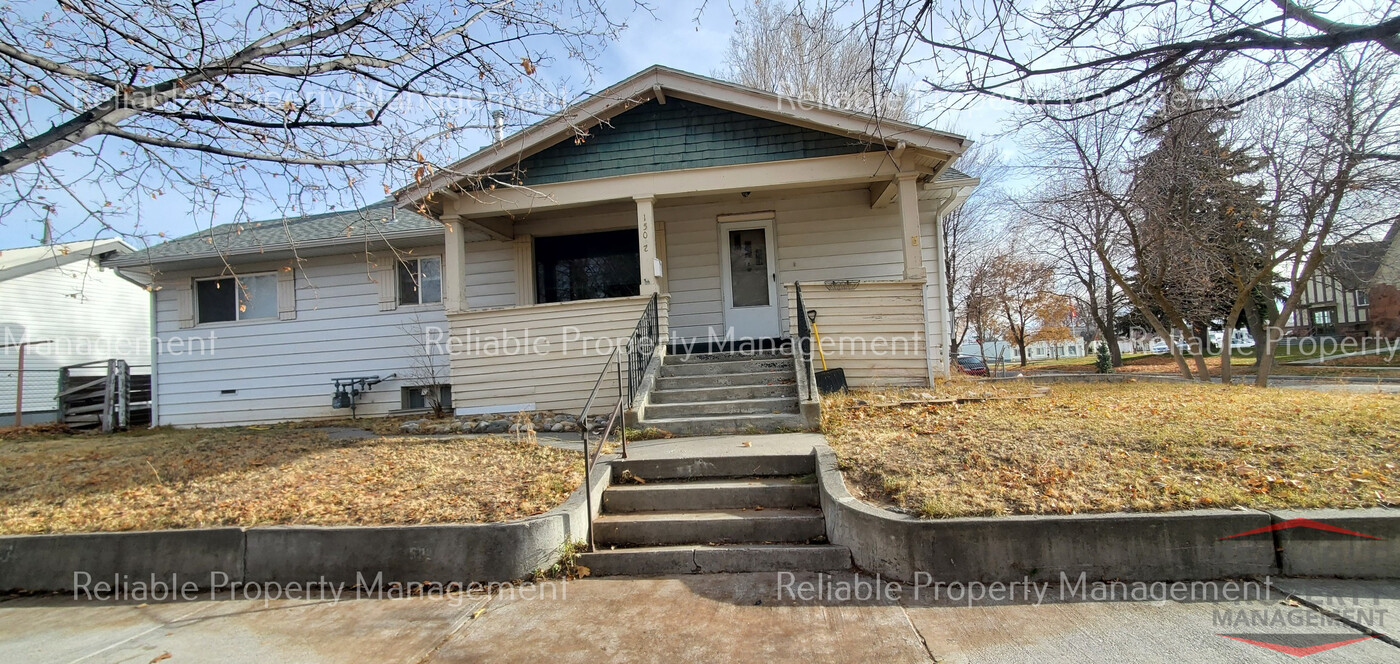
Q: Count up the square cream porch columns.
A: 3